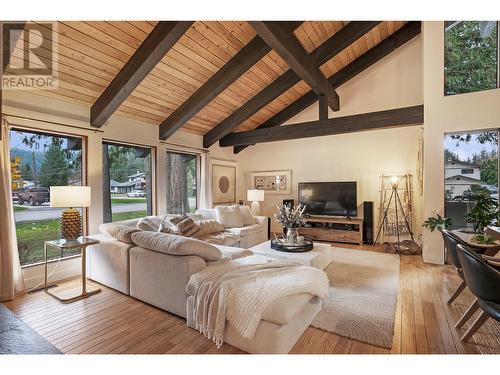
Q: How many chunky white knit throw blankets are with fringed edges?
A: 1